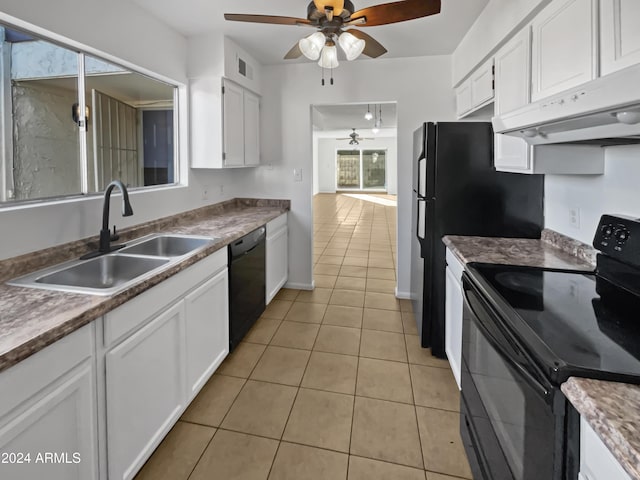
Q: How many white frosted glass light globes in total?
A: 3